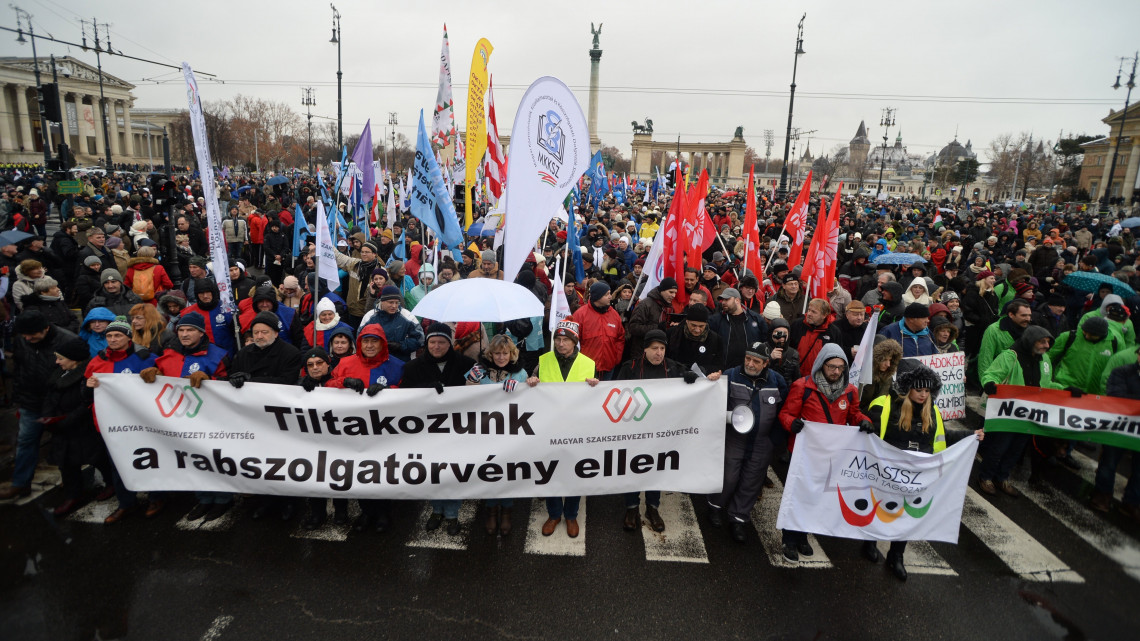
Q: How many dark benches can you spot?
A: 0